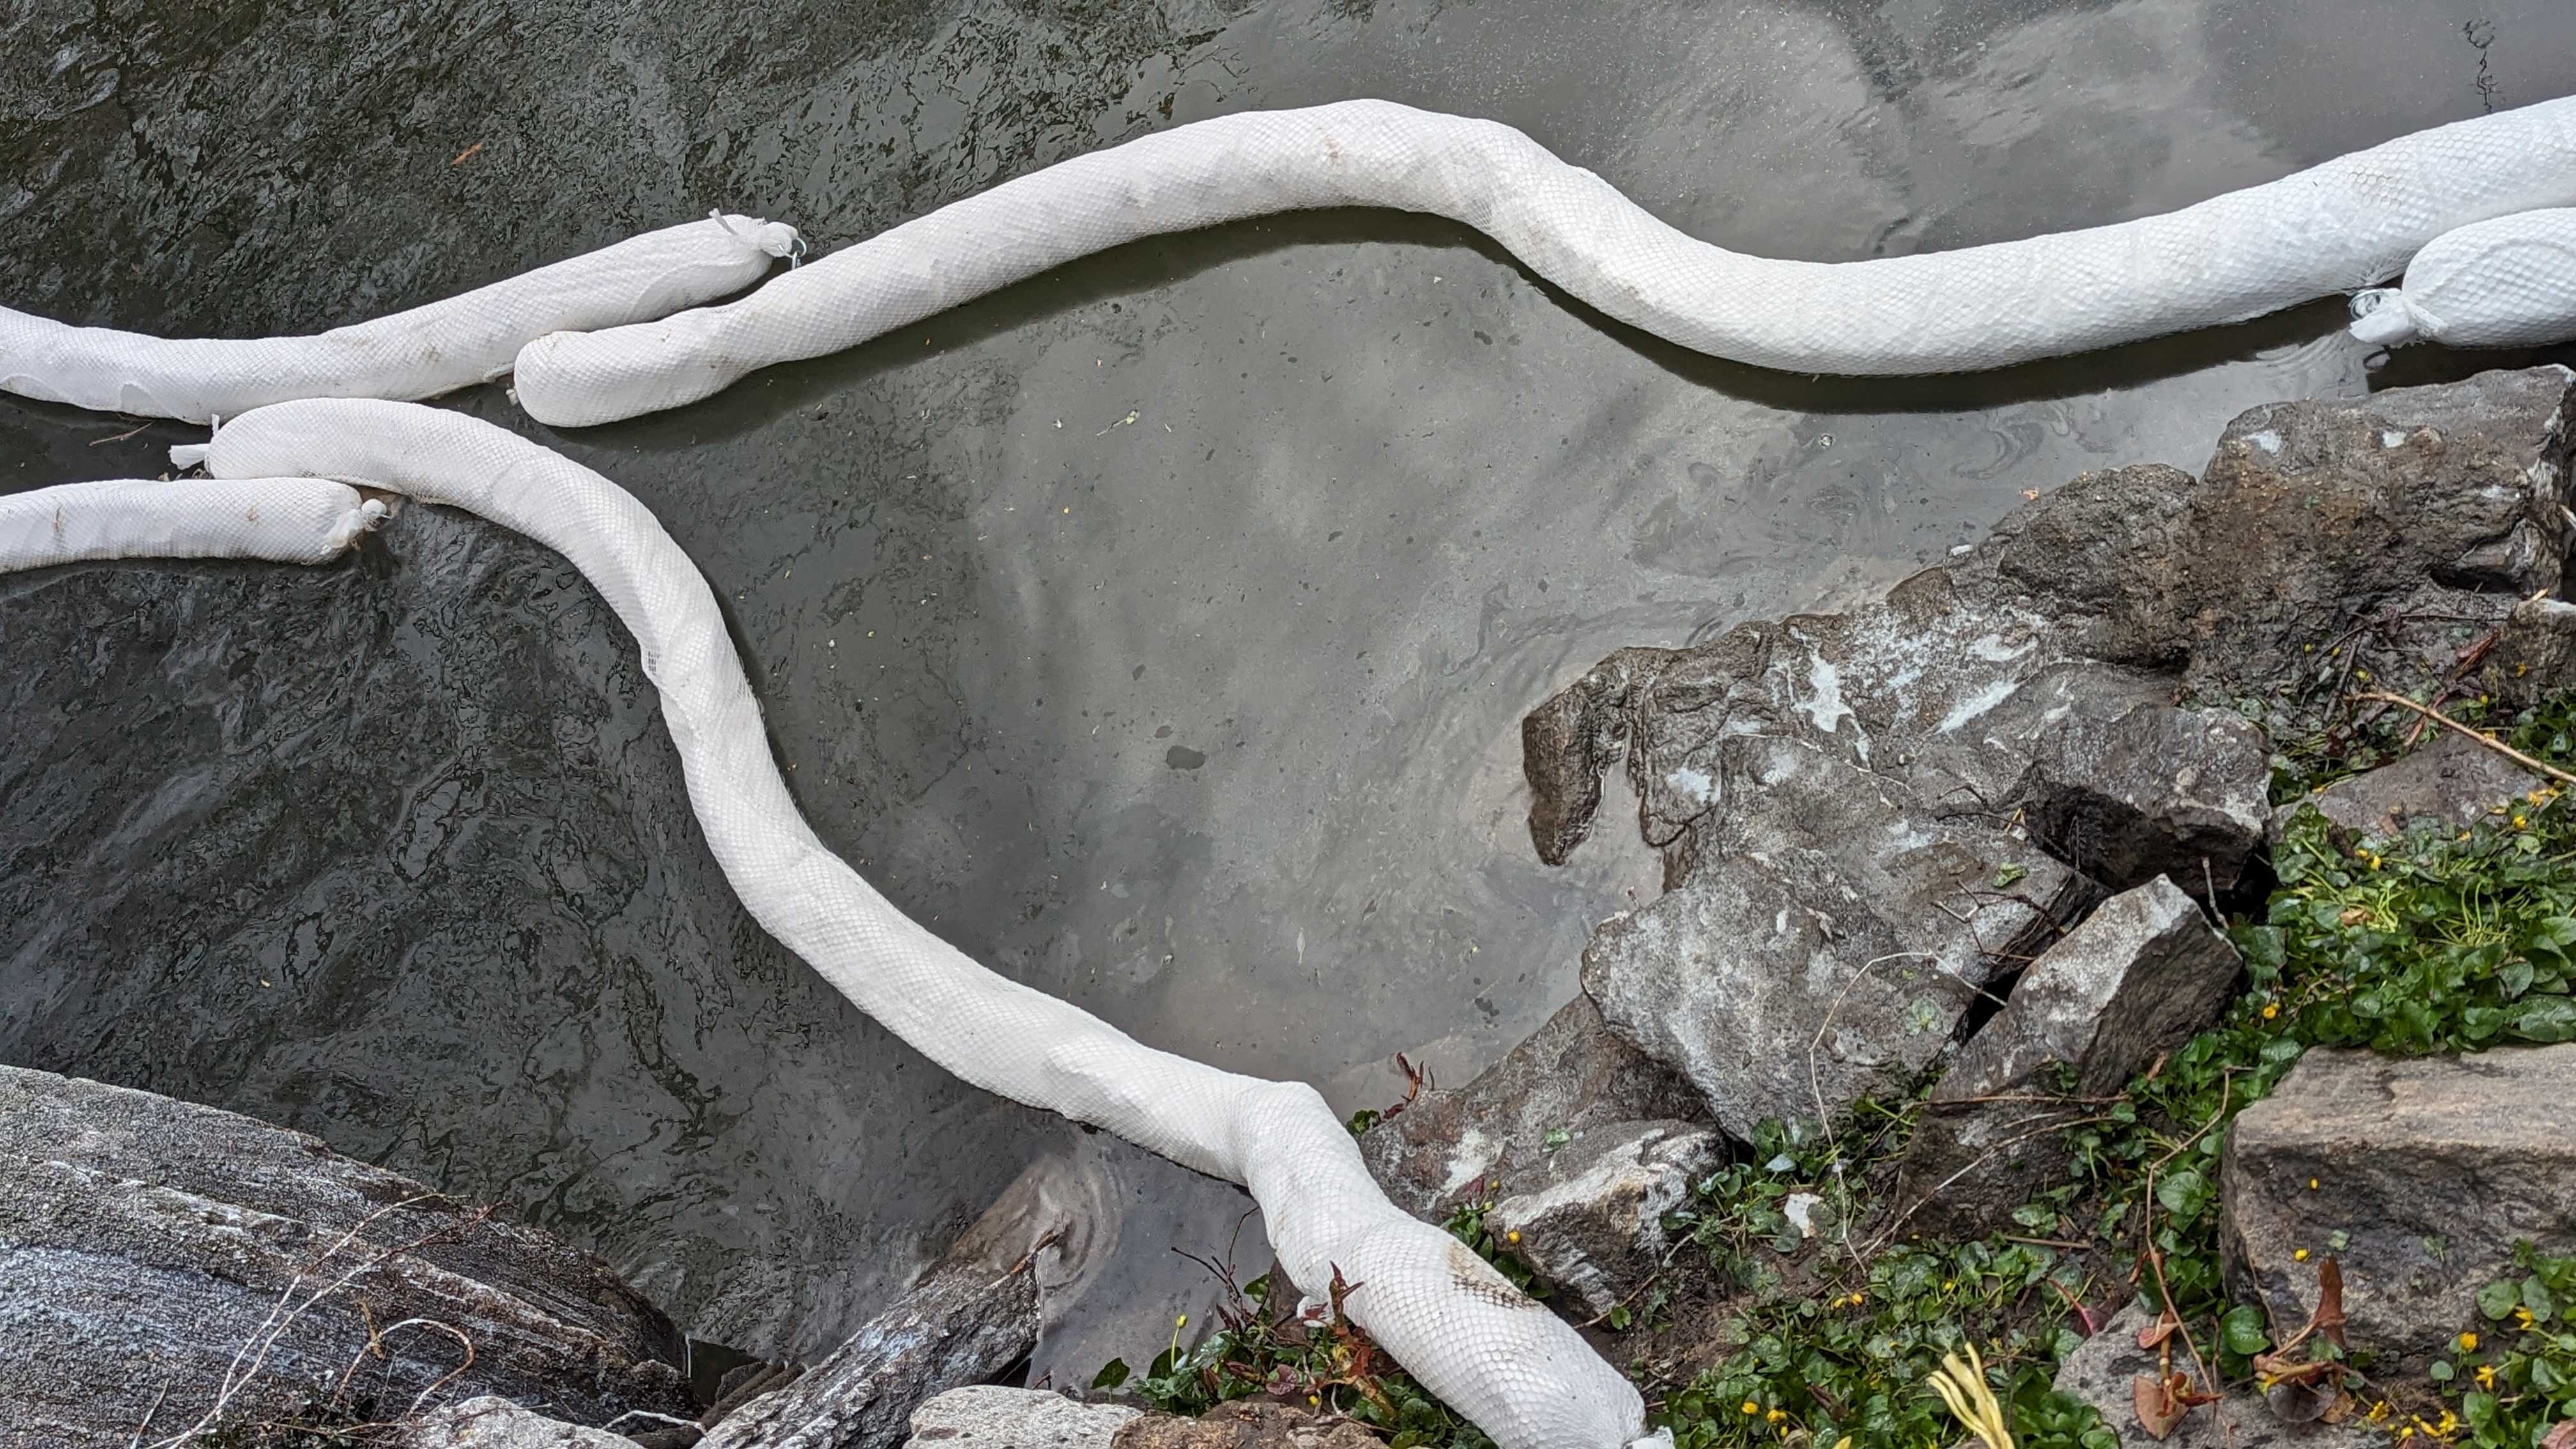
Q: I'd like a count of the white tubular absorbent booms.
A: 5